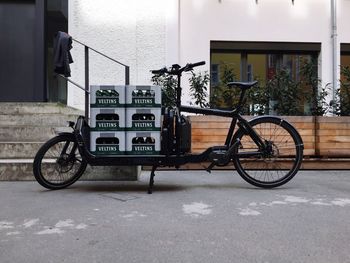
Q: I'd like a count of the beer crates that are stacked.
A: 6